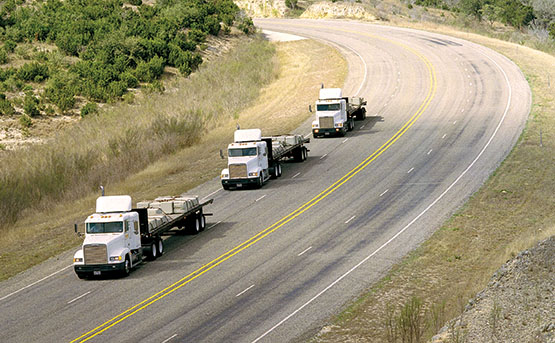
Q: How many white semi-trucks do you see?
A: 3